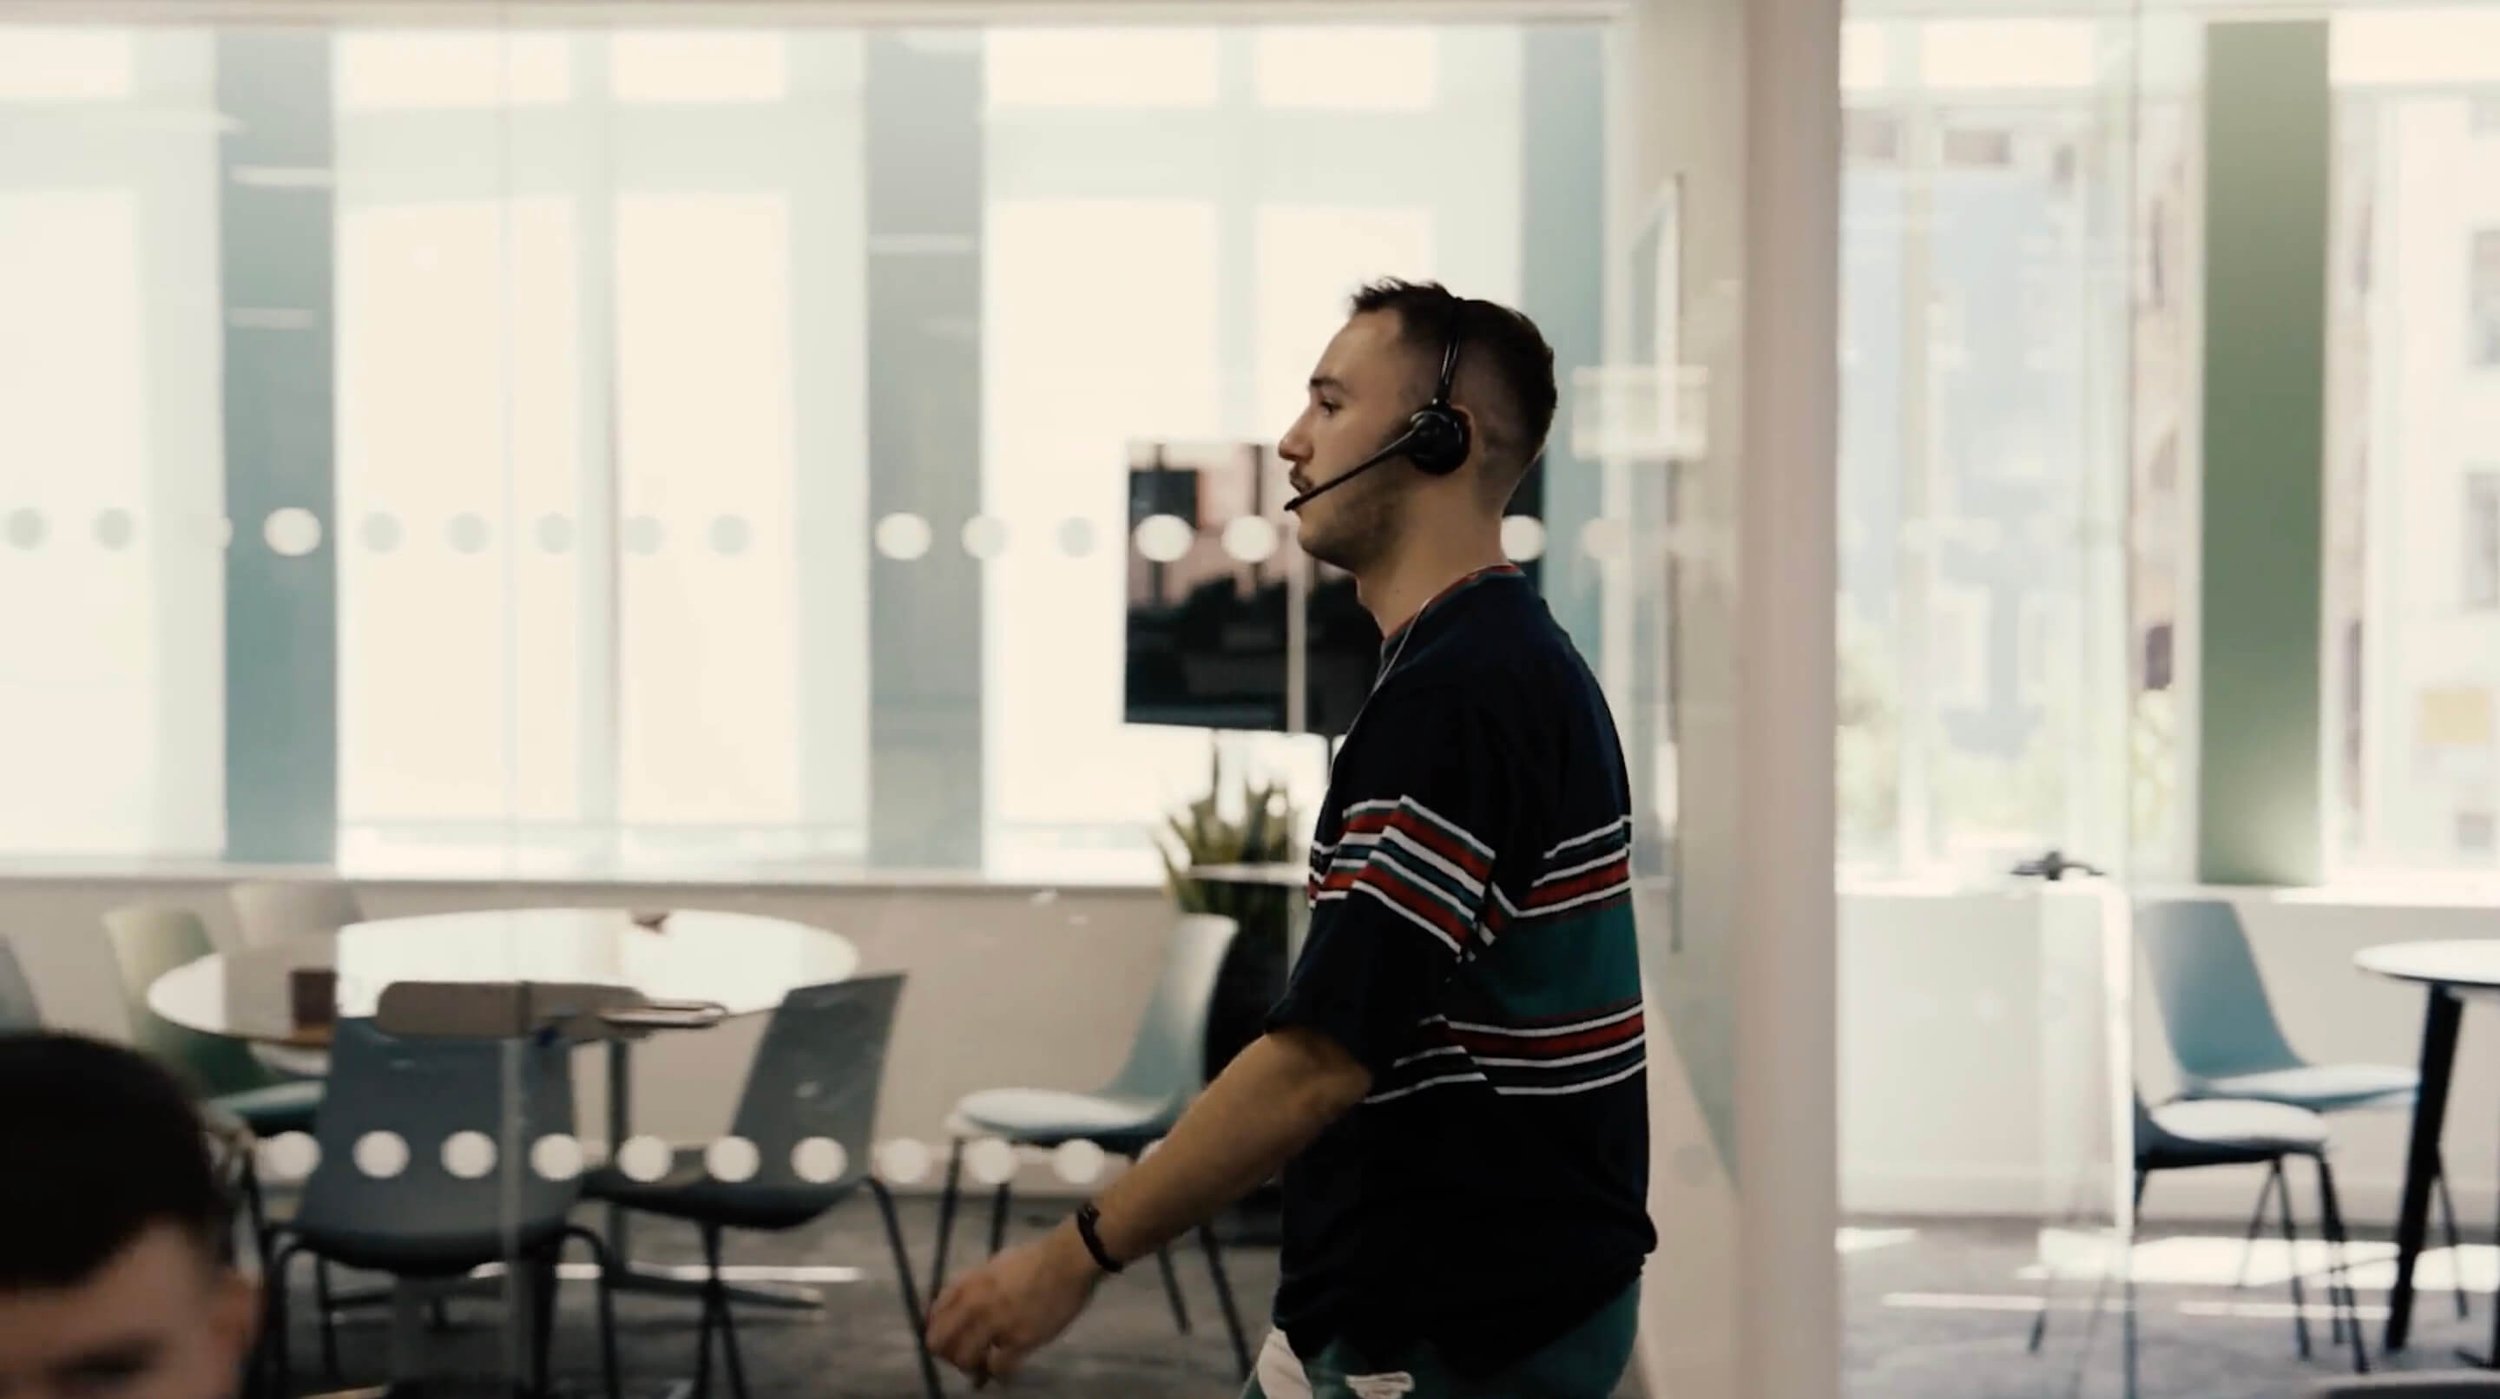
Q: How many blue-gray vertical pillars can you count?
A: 3